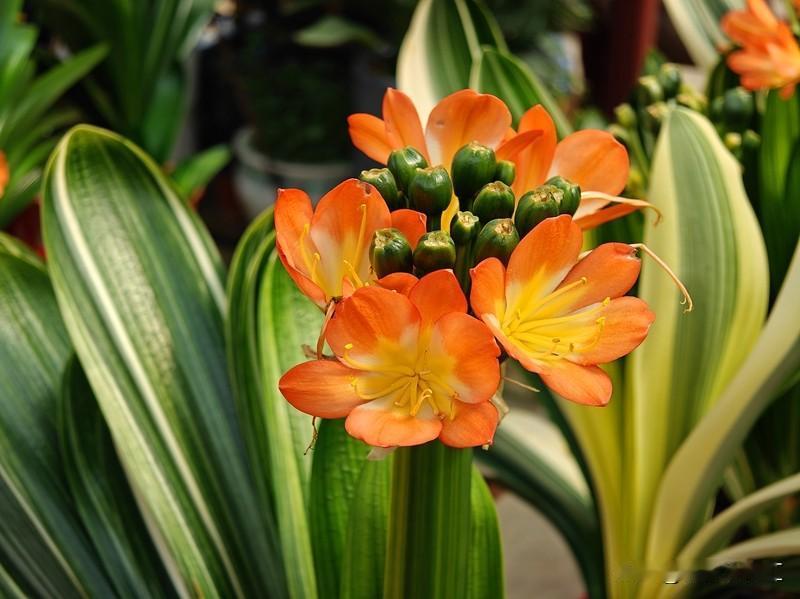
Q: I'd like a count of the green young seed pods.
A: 12